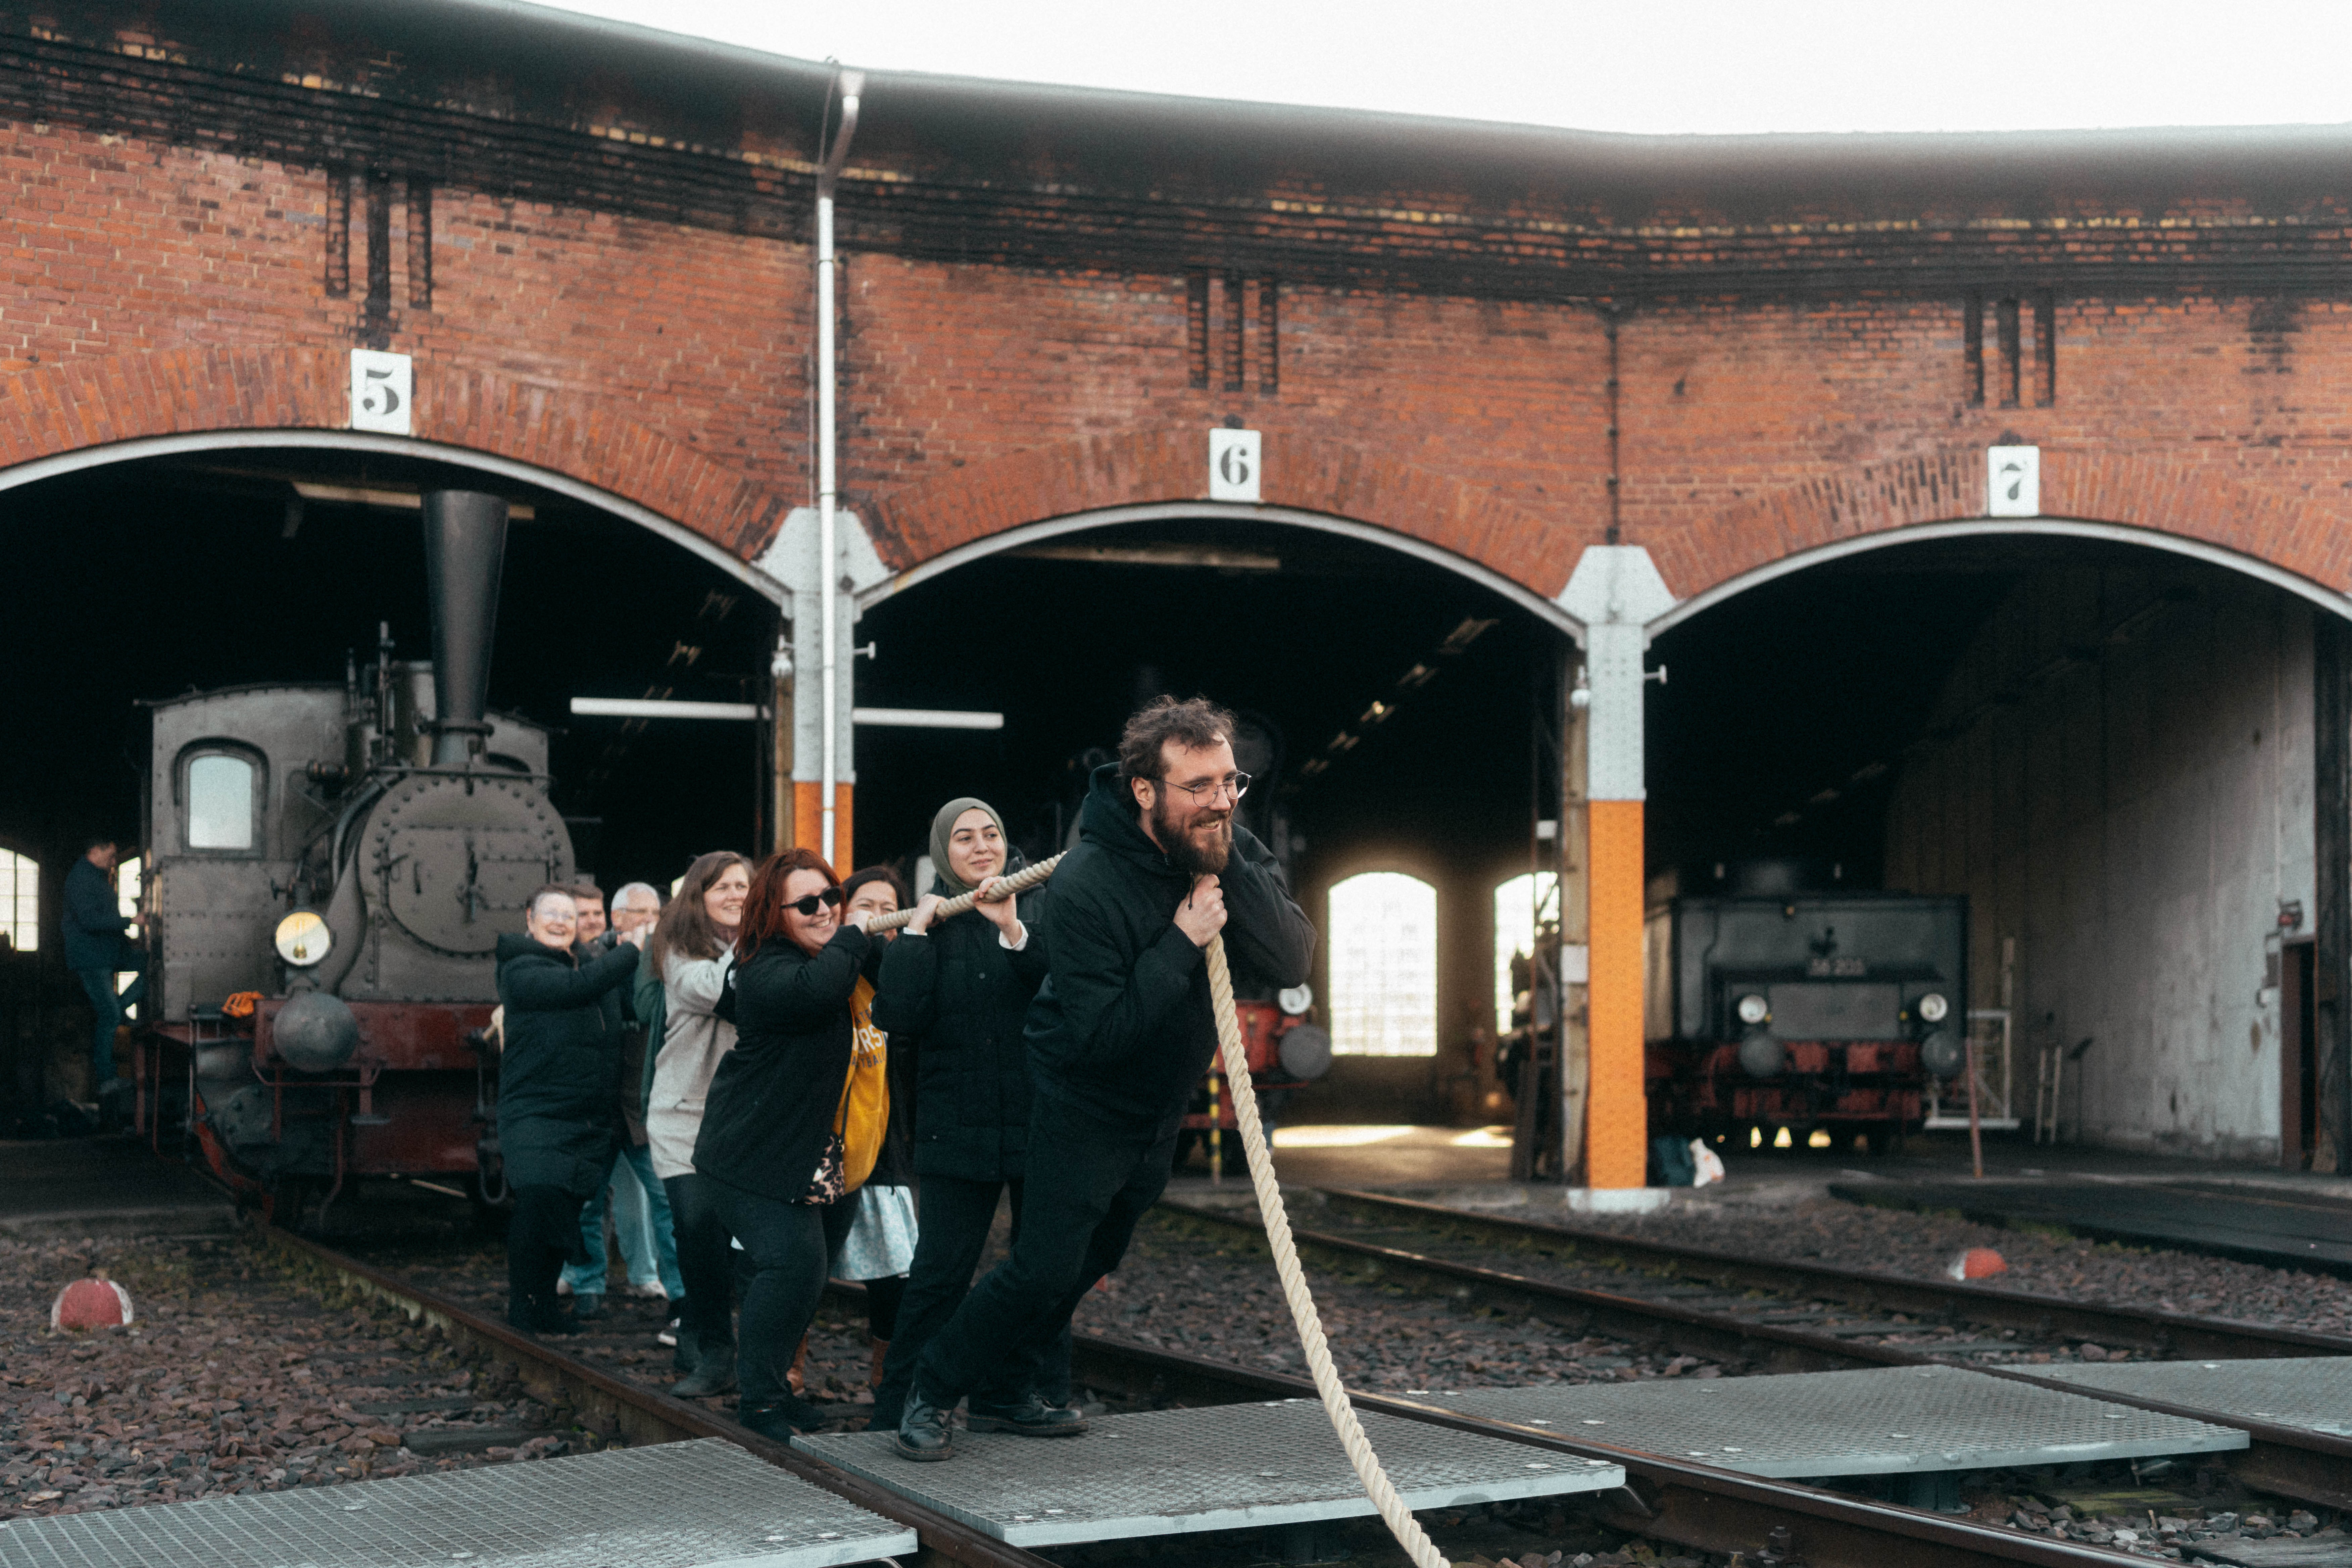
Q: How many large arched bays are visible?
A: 3